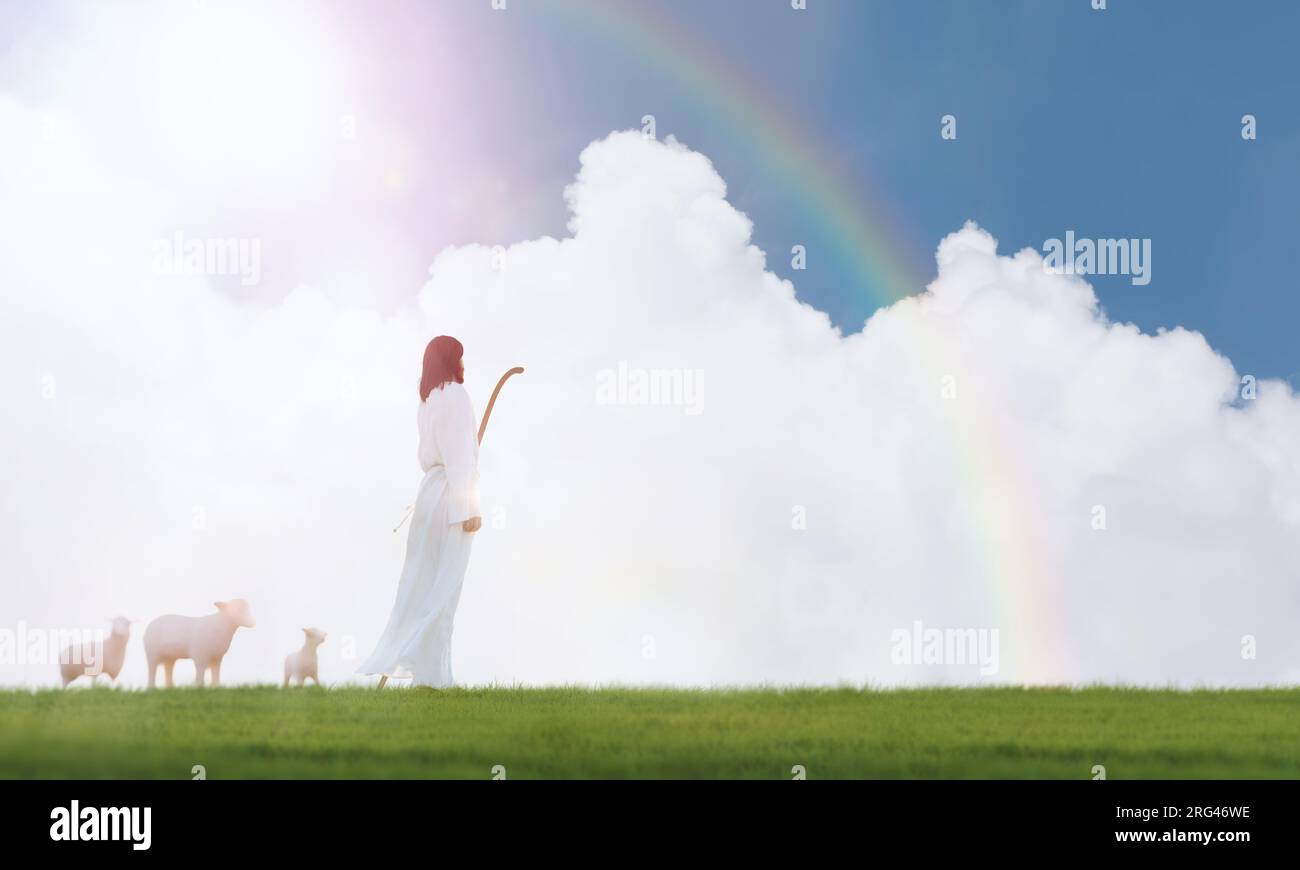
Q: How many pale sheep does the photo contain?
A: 3